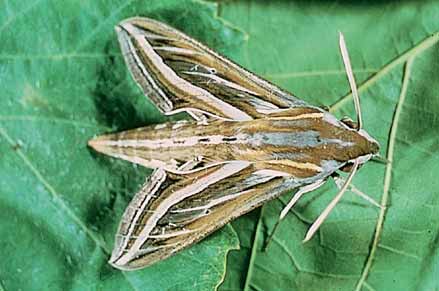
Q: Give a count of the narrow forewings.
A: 2